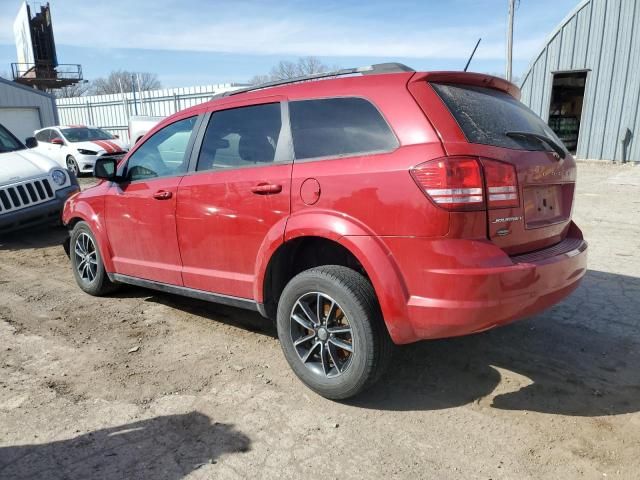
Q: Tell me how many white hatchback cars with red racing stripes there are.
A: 1